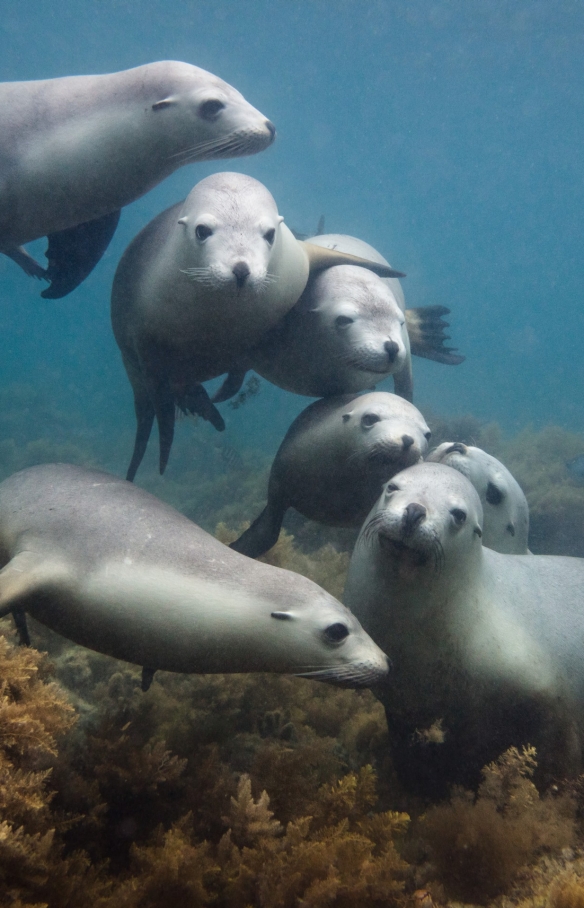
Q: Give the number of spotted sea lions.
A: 0